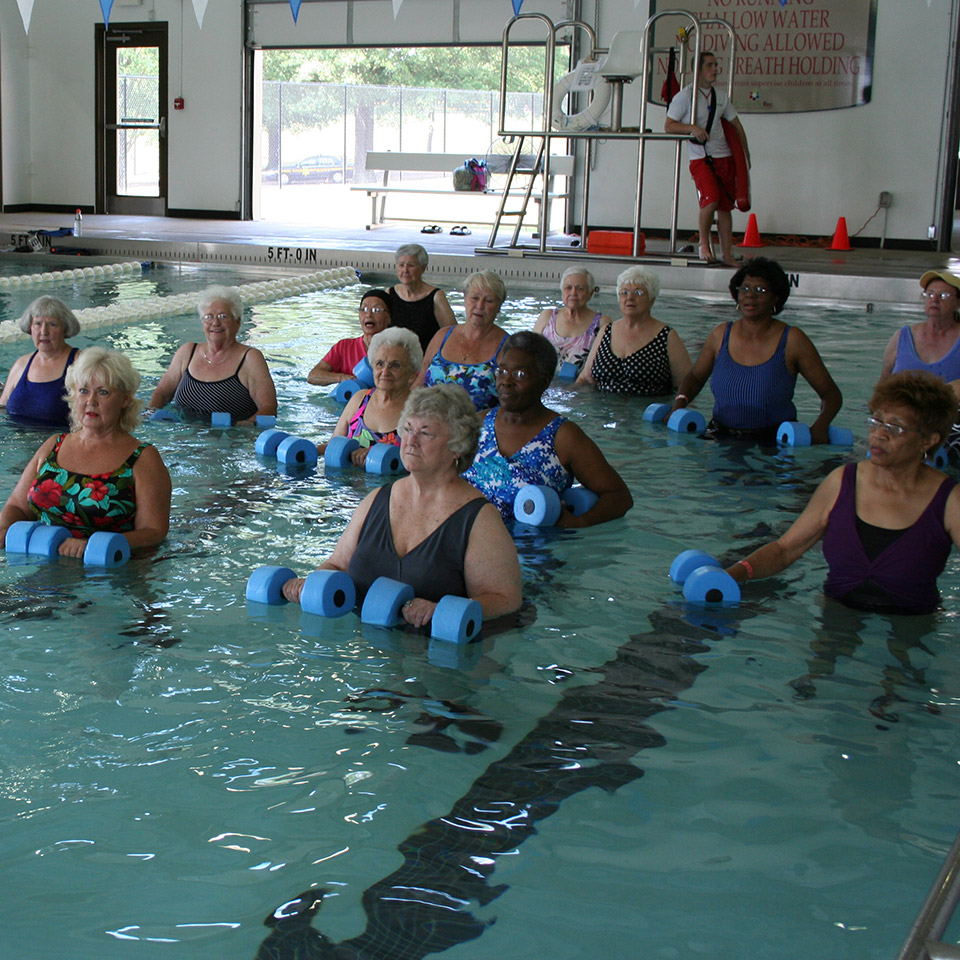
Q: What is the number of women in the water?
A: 14